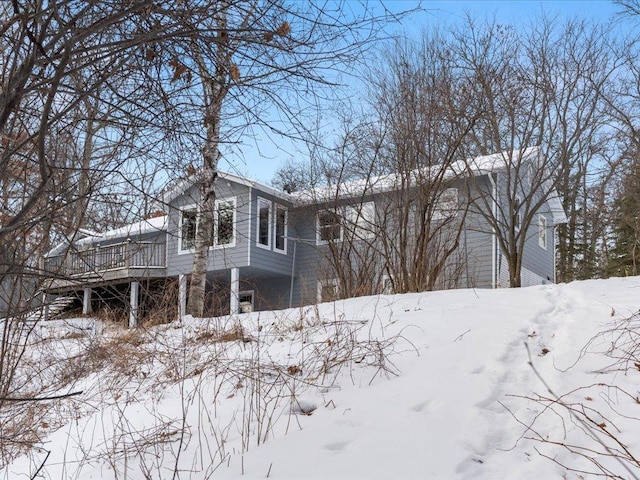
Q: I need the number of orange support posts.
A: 0